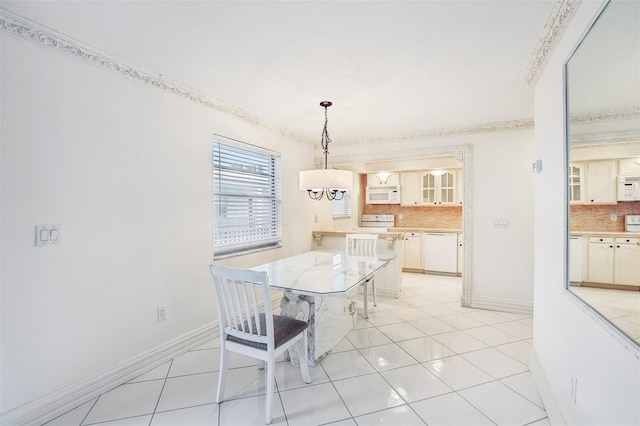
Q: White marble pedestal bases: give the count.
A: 1